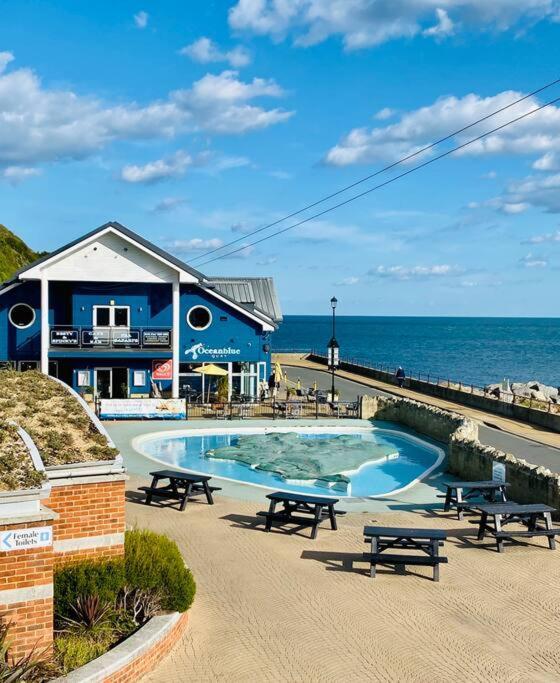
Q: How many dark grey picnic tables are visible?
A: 5